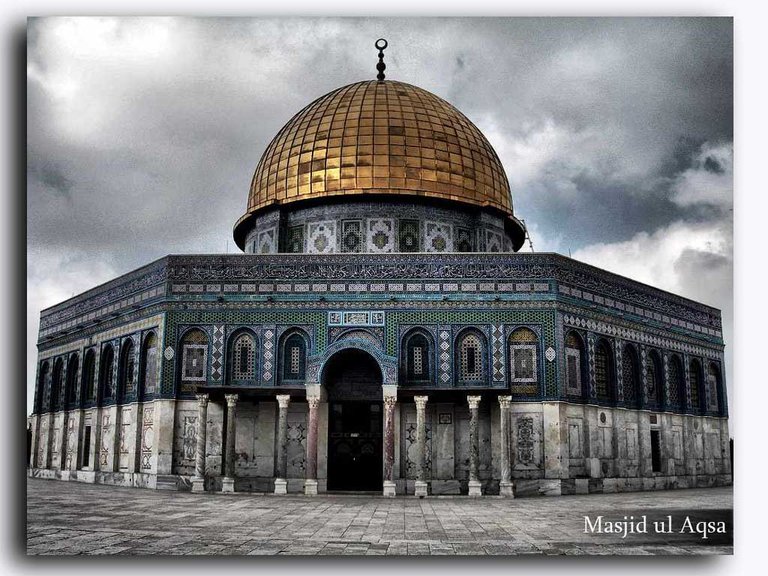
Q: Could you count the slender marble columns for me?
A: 8